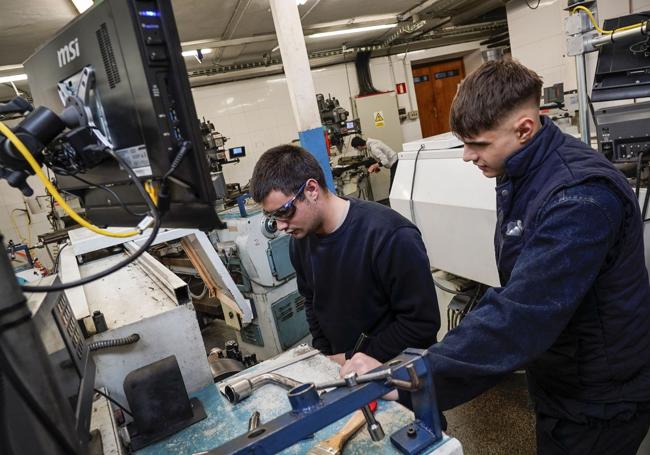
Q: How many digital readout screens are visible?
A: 2